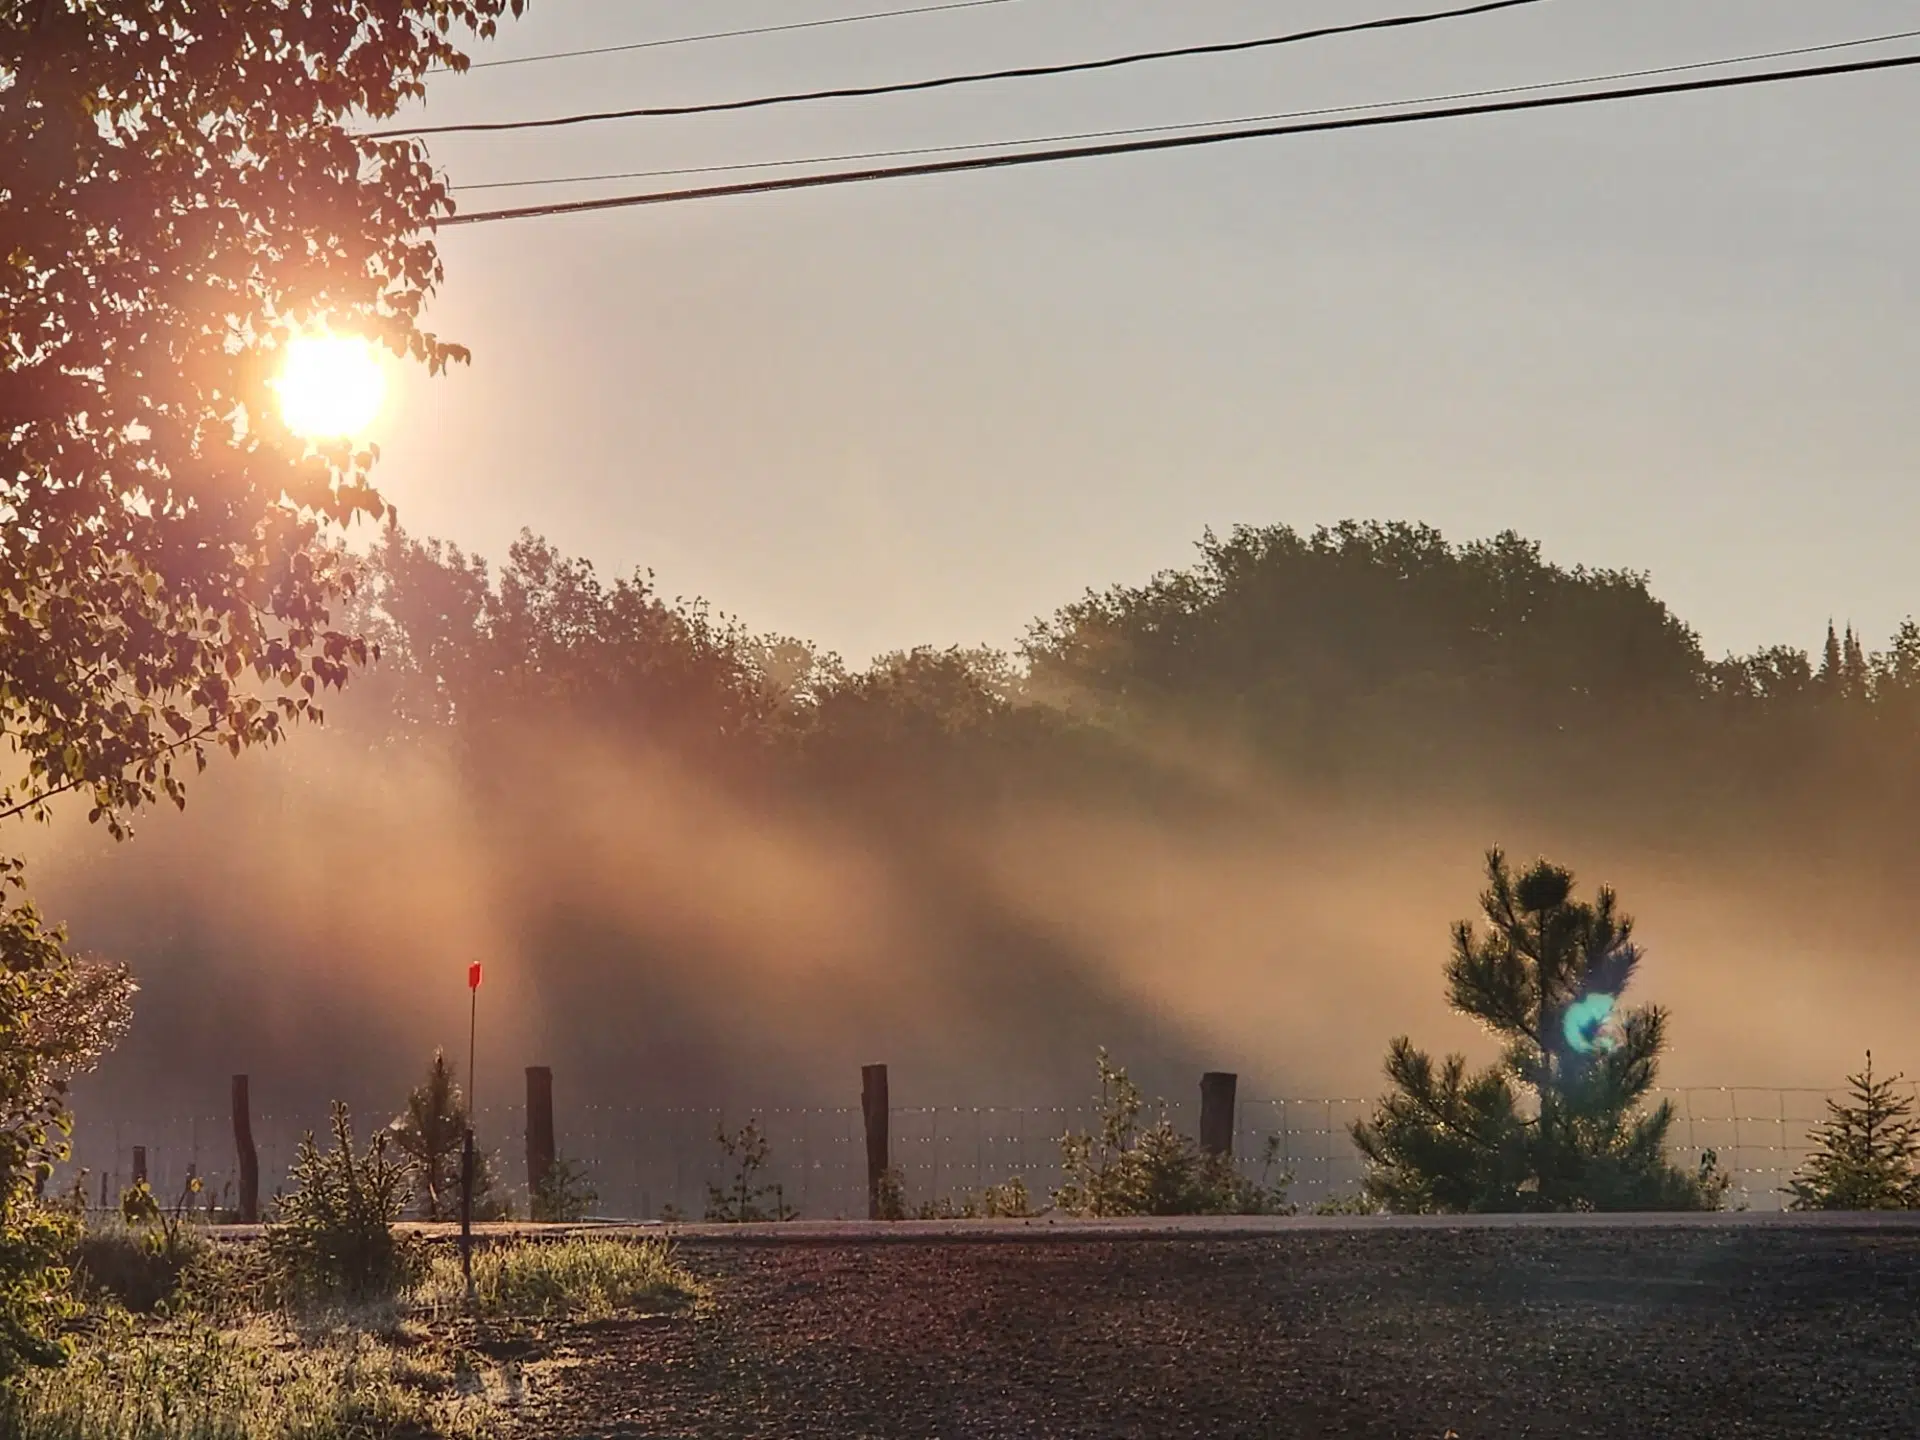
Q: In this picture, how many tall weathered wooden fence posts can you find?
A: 4